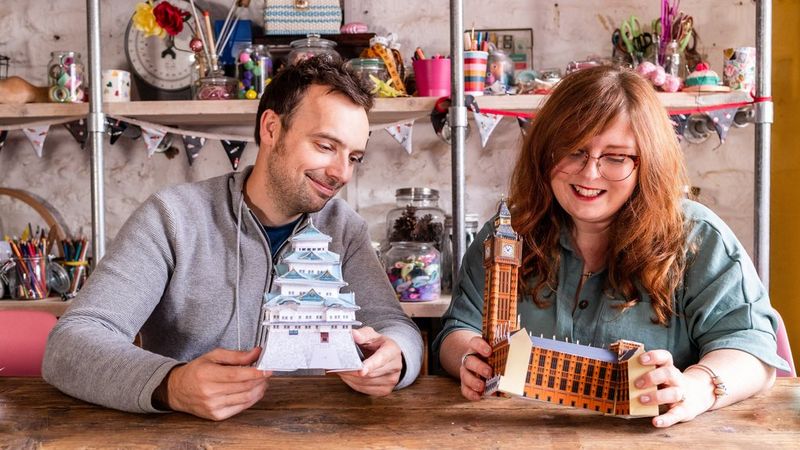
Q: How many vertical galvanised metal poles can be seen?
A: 3